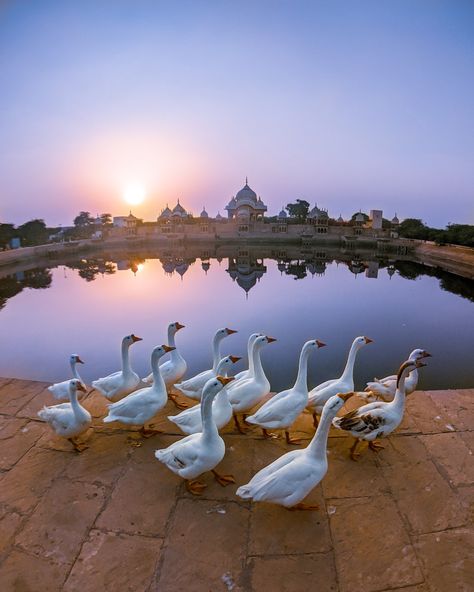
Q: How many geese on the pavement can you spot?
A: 15